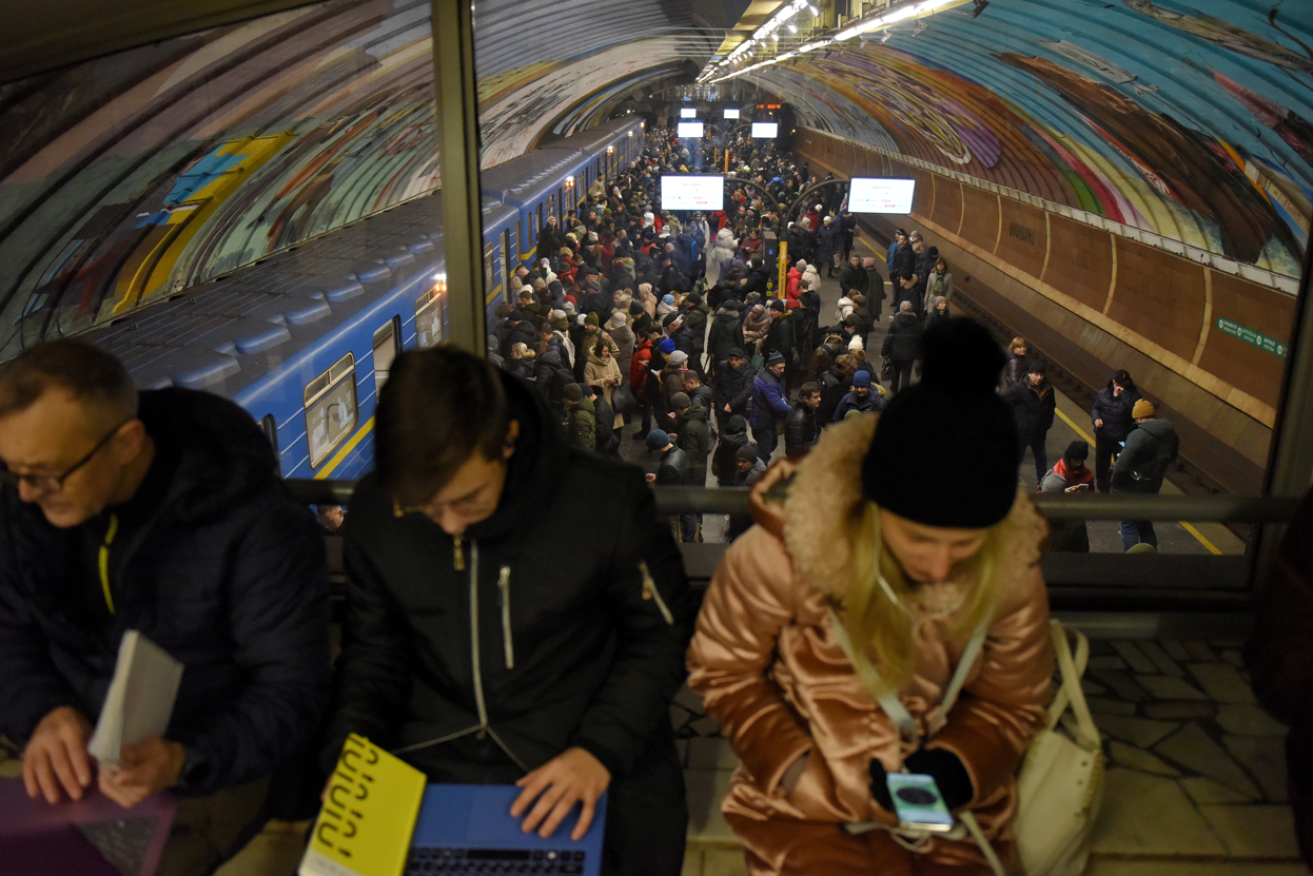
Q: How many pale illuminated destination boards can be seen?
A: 6